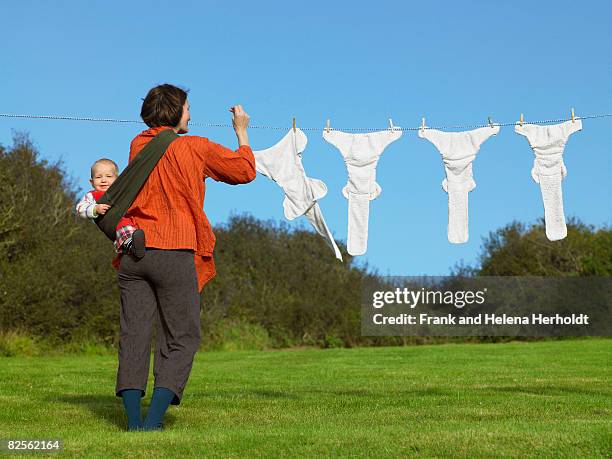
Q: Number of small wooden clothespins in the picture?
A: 7